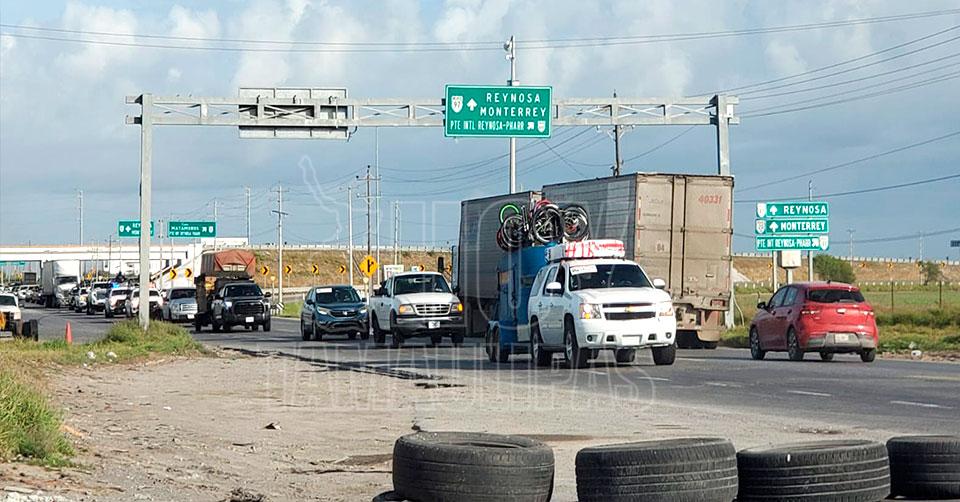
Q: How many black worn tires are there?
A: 4